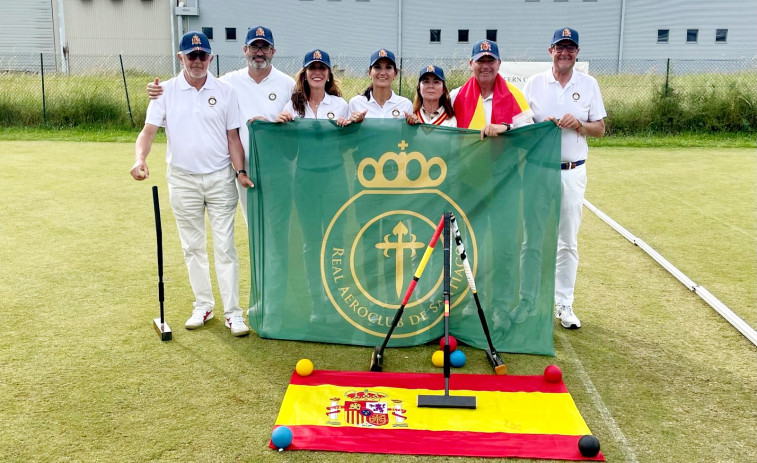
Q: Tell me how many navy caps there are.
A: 7